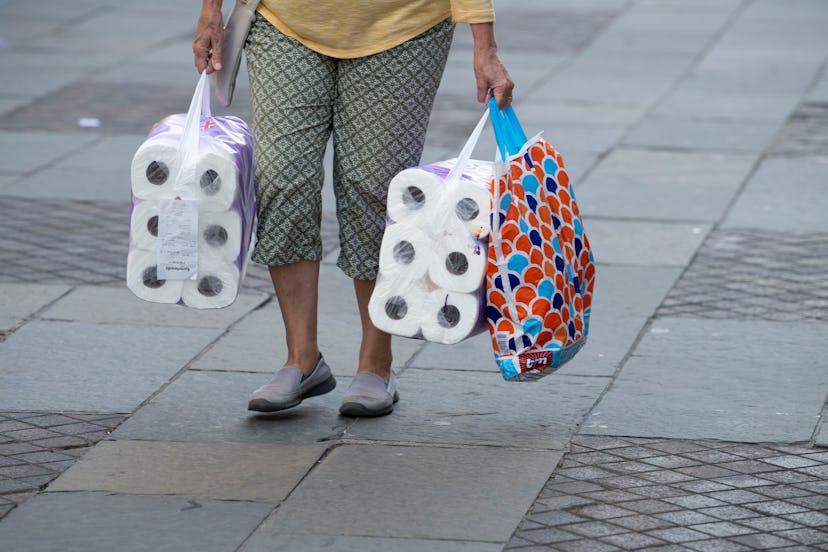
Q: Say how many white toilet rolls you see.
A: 12